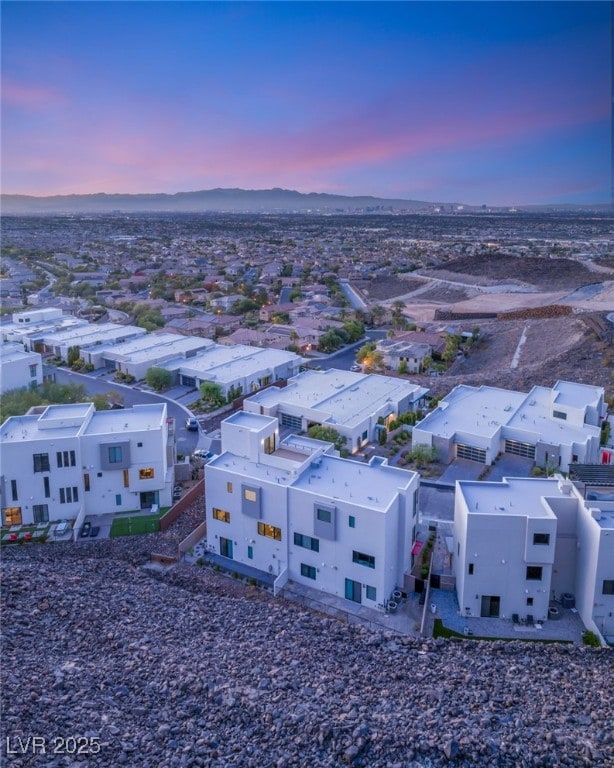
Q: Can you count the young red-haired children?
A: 0